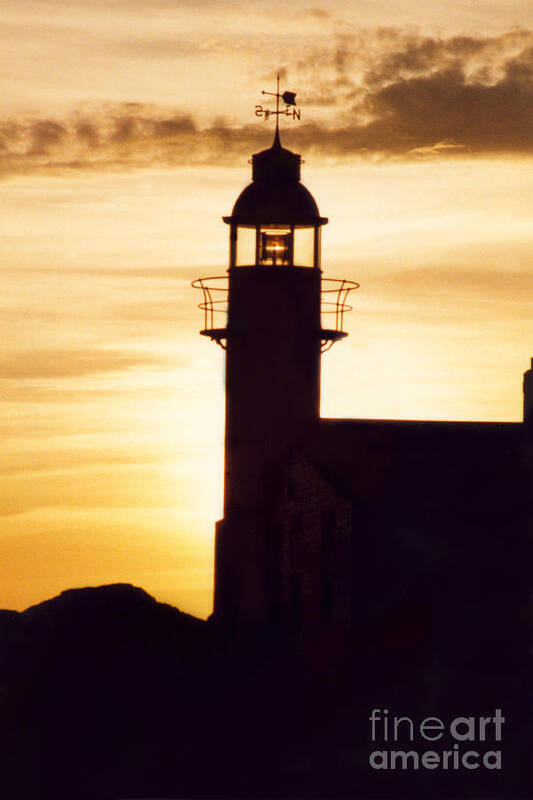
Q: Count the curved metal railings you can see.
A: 2